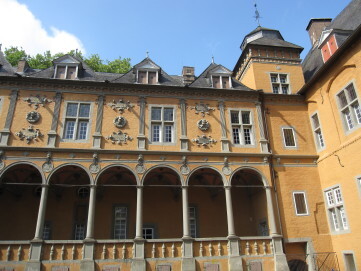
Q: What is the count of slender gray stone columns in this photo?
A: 6